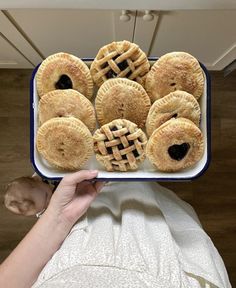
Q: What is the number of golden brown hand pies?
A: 9